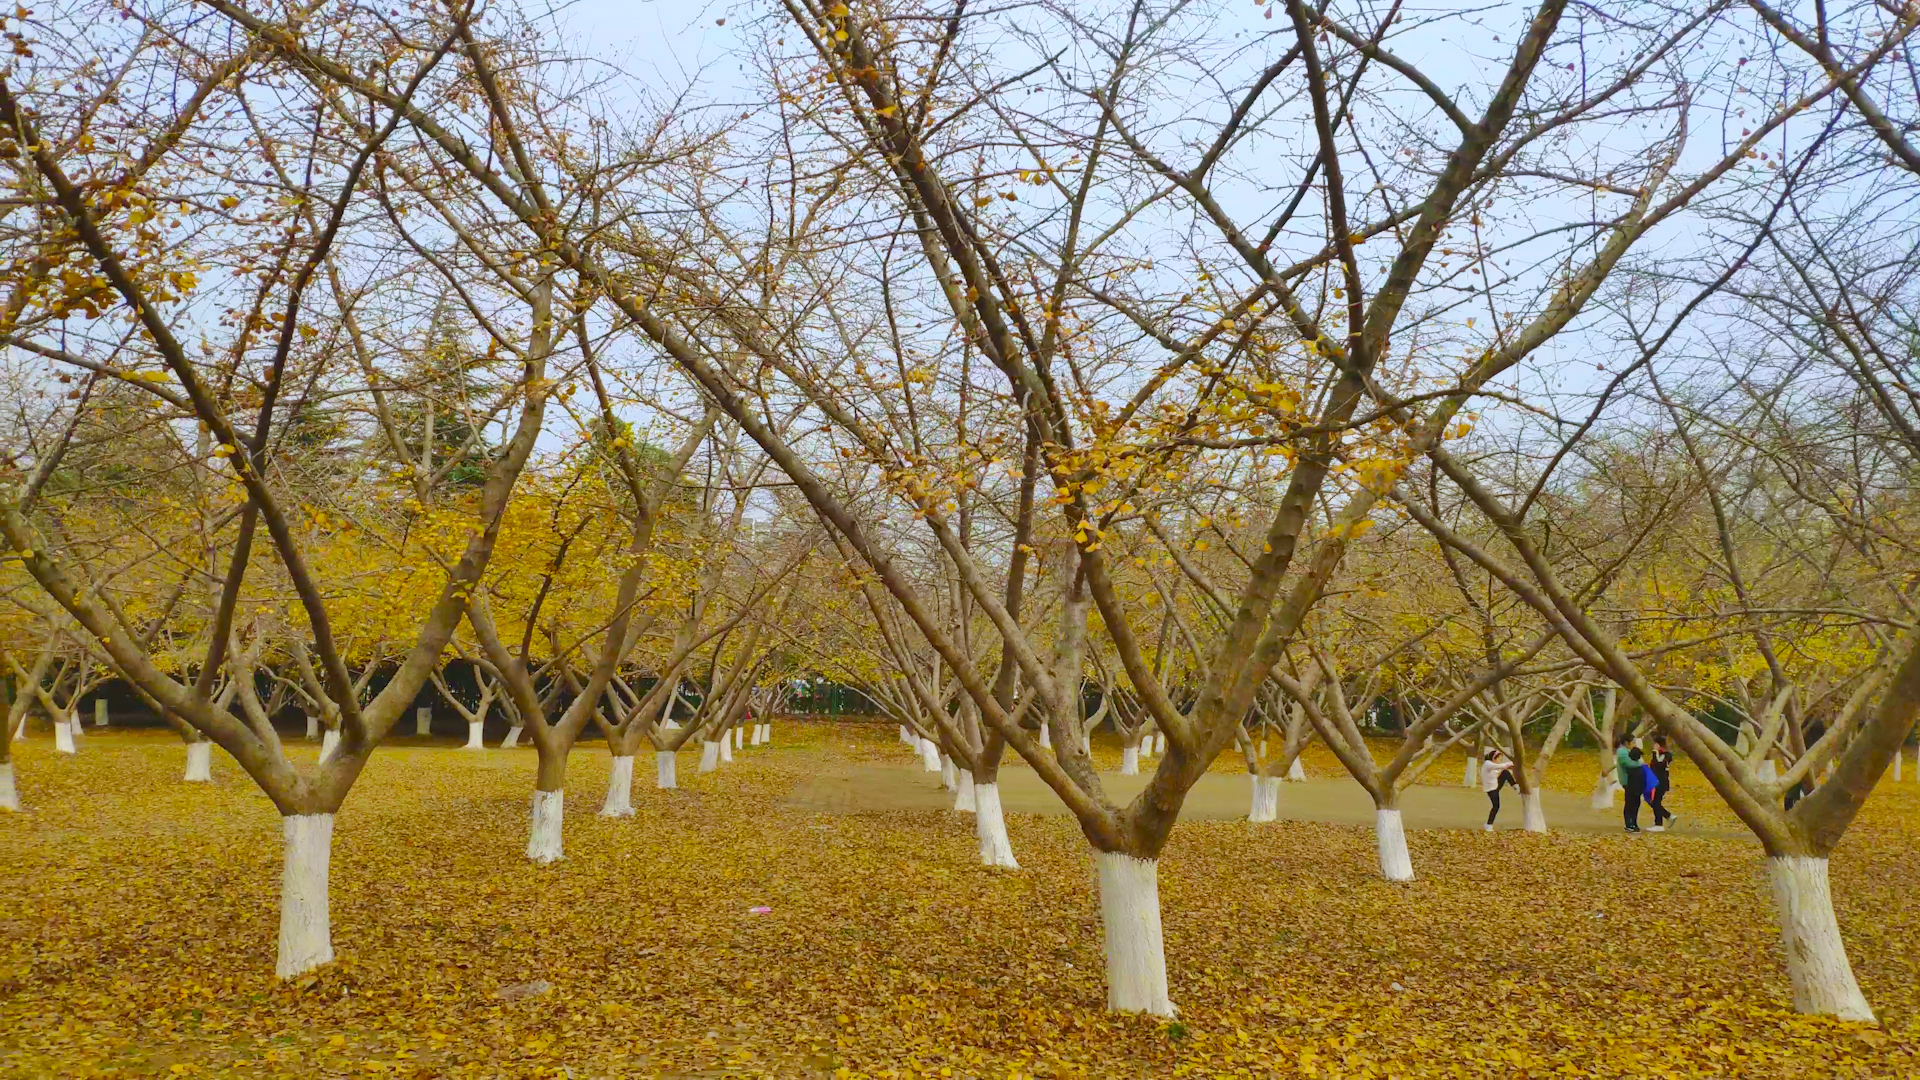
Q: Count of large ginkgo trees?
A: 3